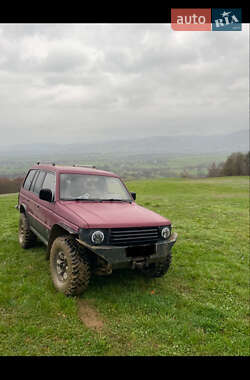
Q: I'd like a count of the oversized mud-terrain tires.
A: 3